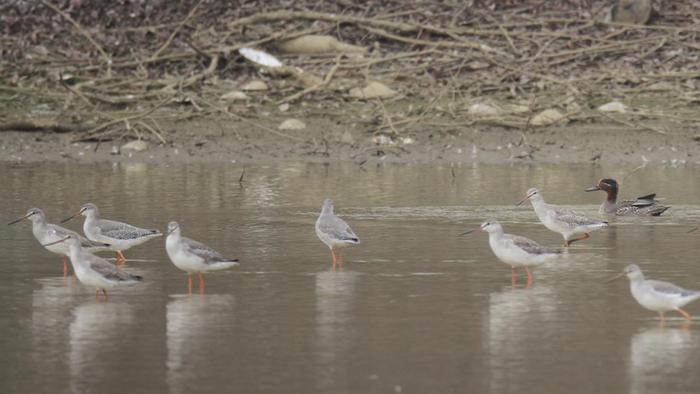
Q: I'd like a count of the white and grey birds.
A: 8